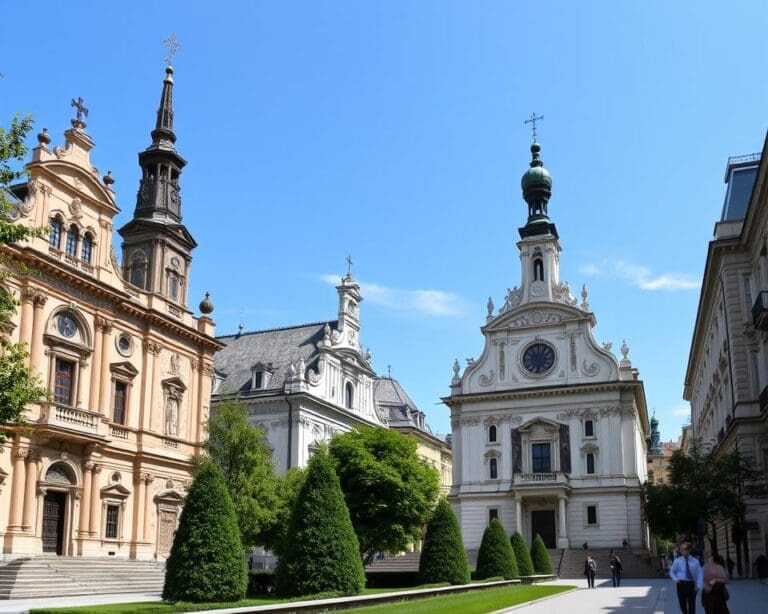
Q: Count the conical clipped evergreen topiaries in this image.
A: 6